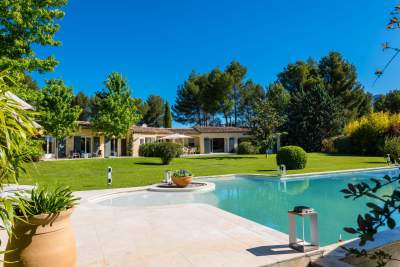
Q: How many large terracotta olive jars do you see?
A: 1